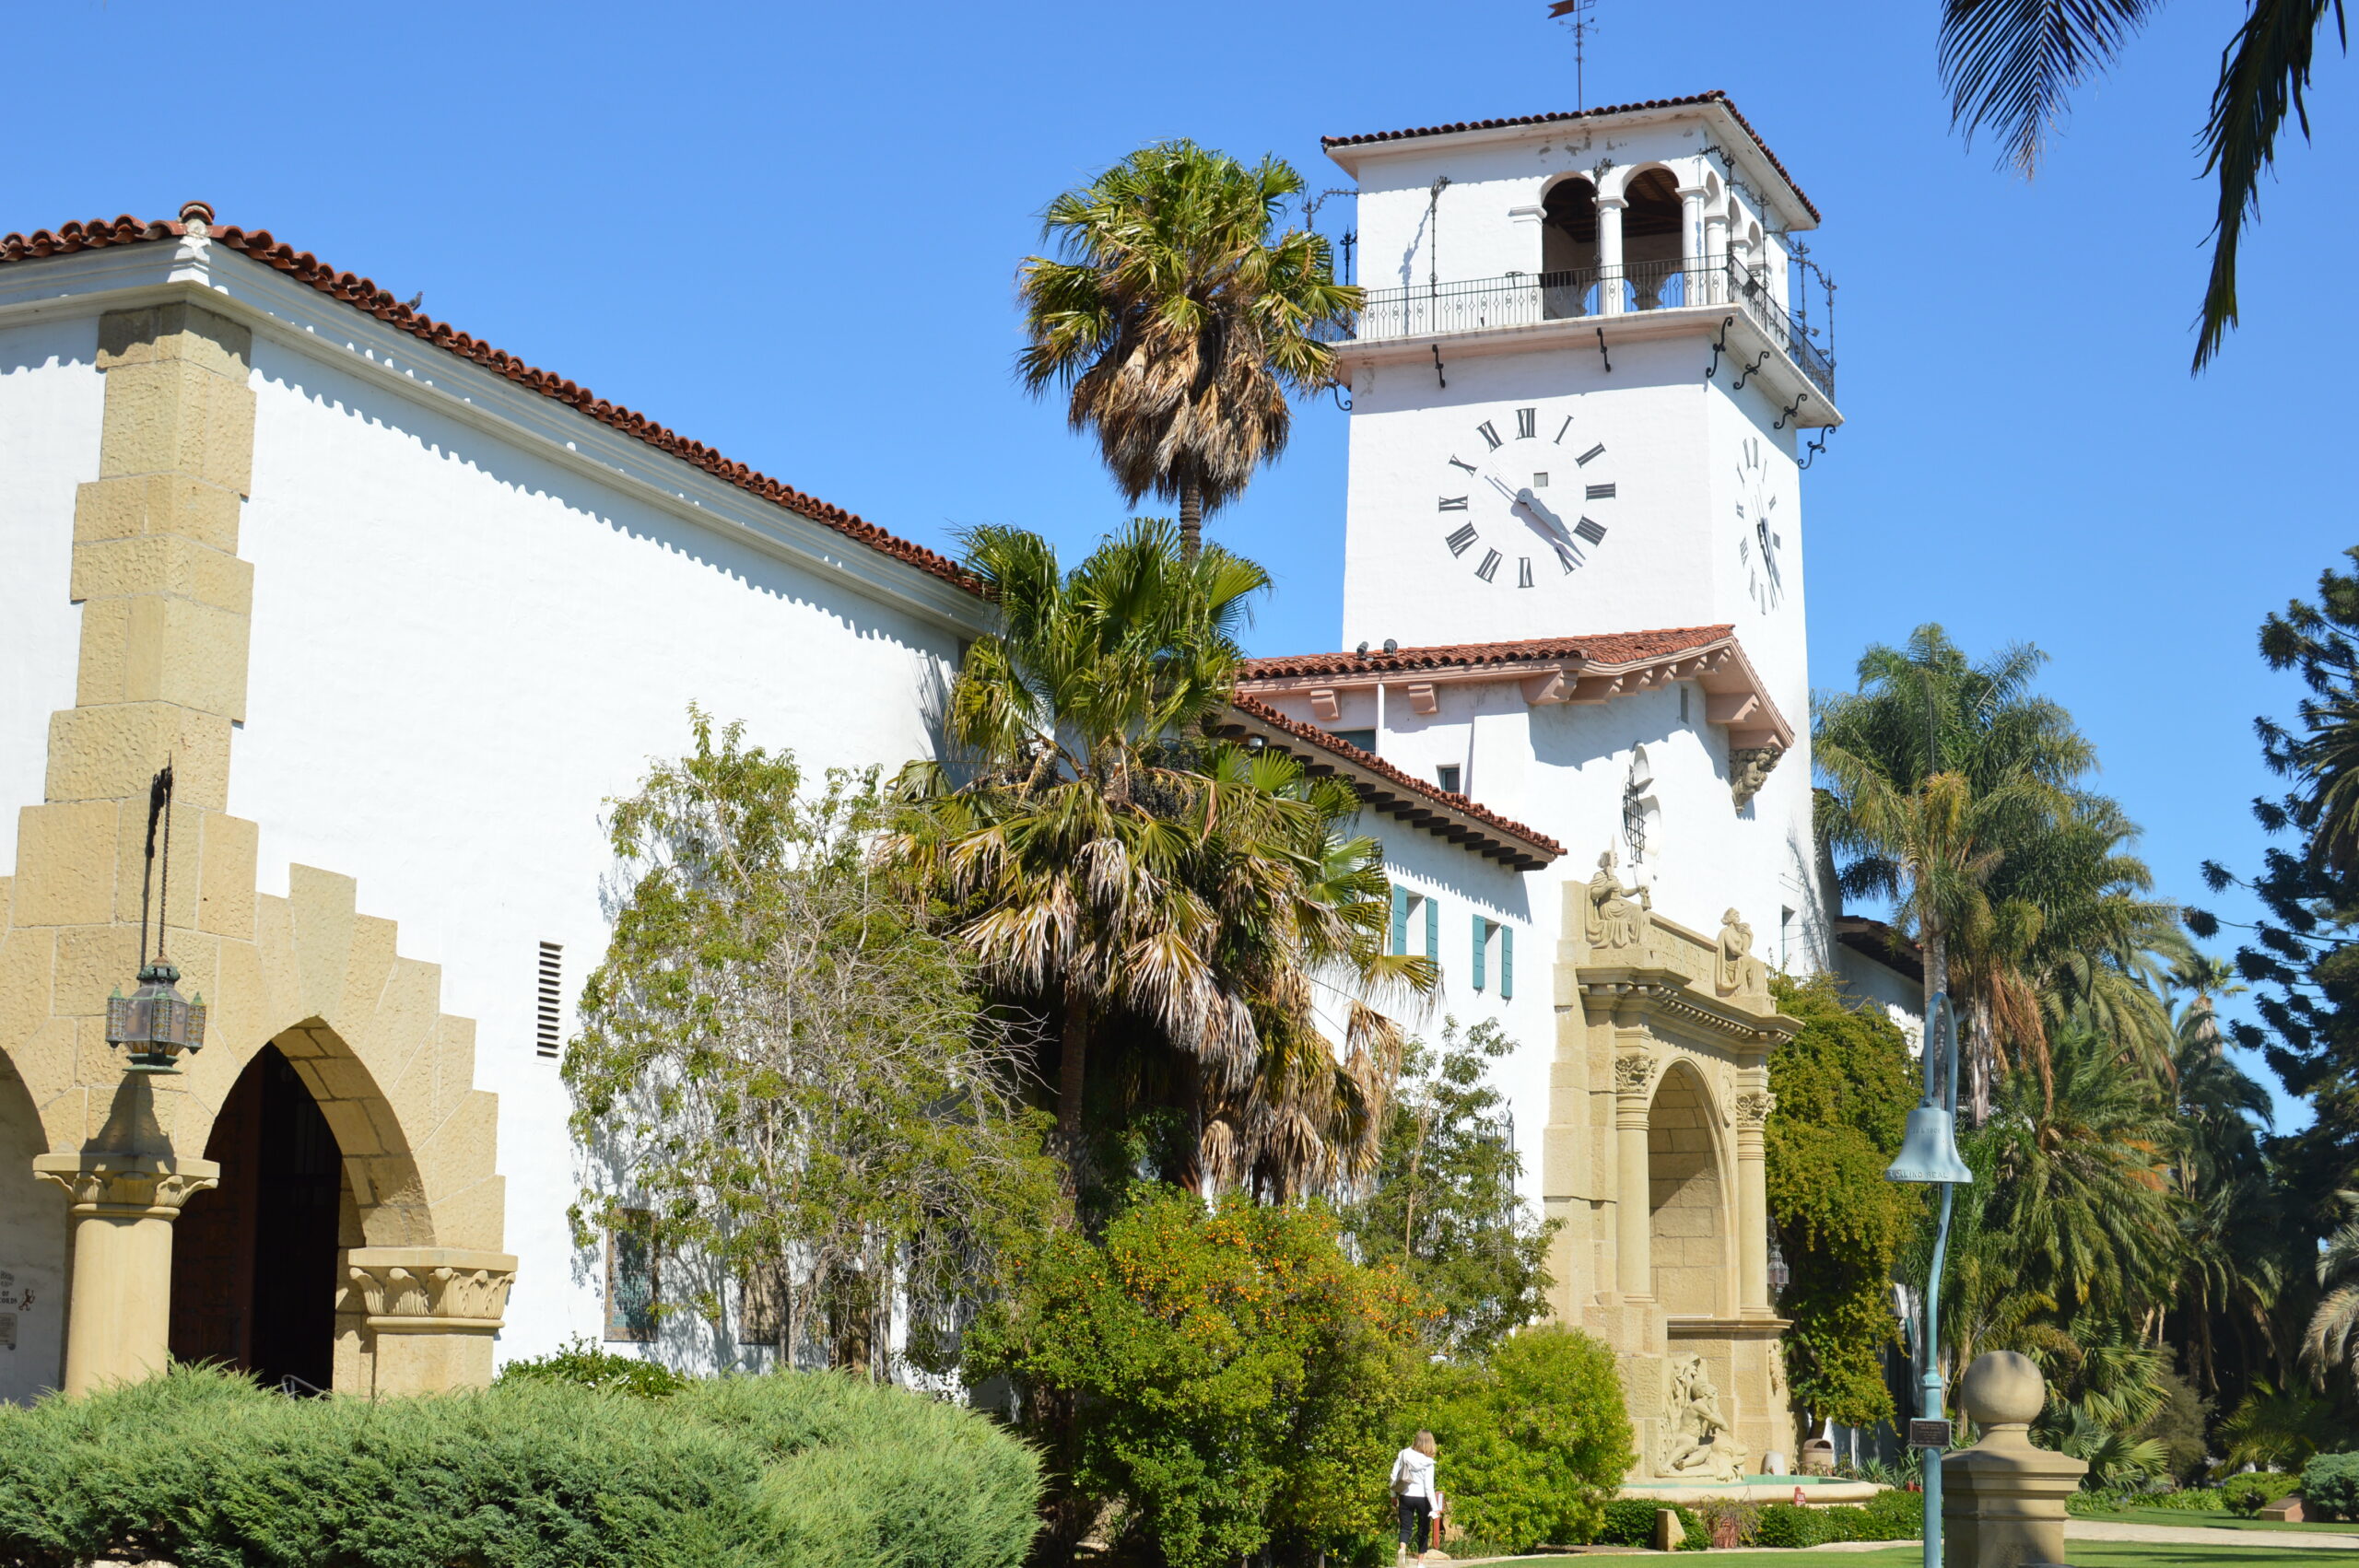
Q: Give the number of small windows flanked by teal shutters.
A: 2